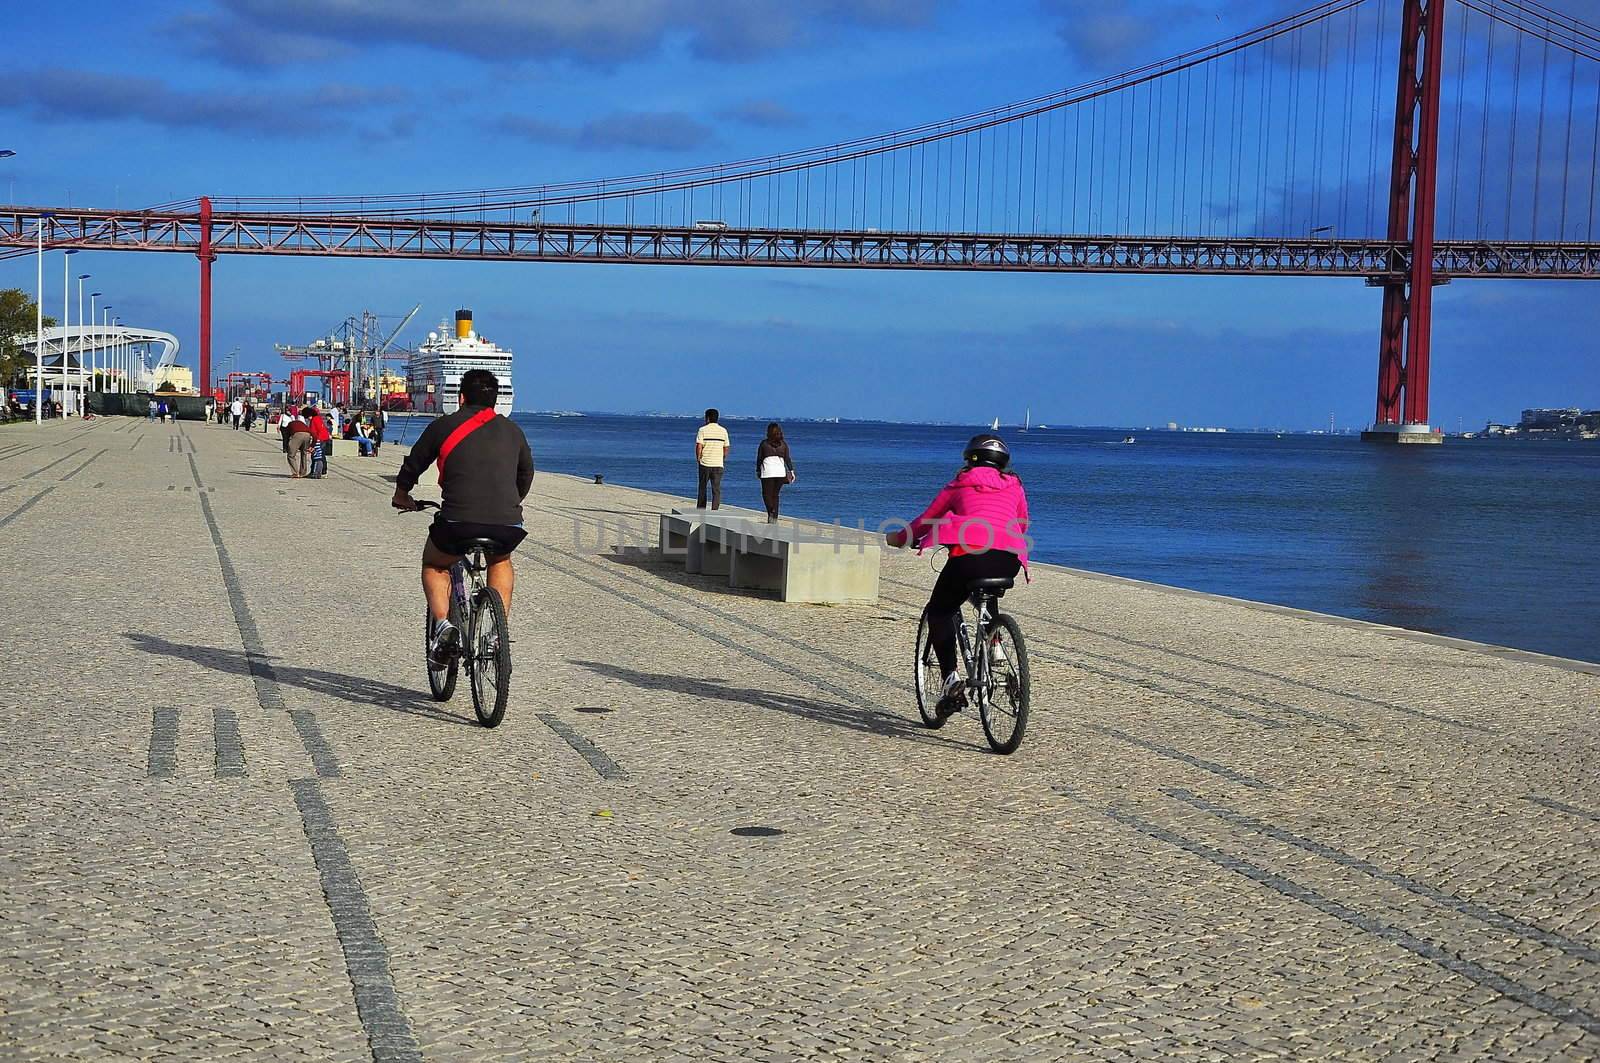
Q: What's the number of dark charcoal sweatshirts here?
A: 1